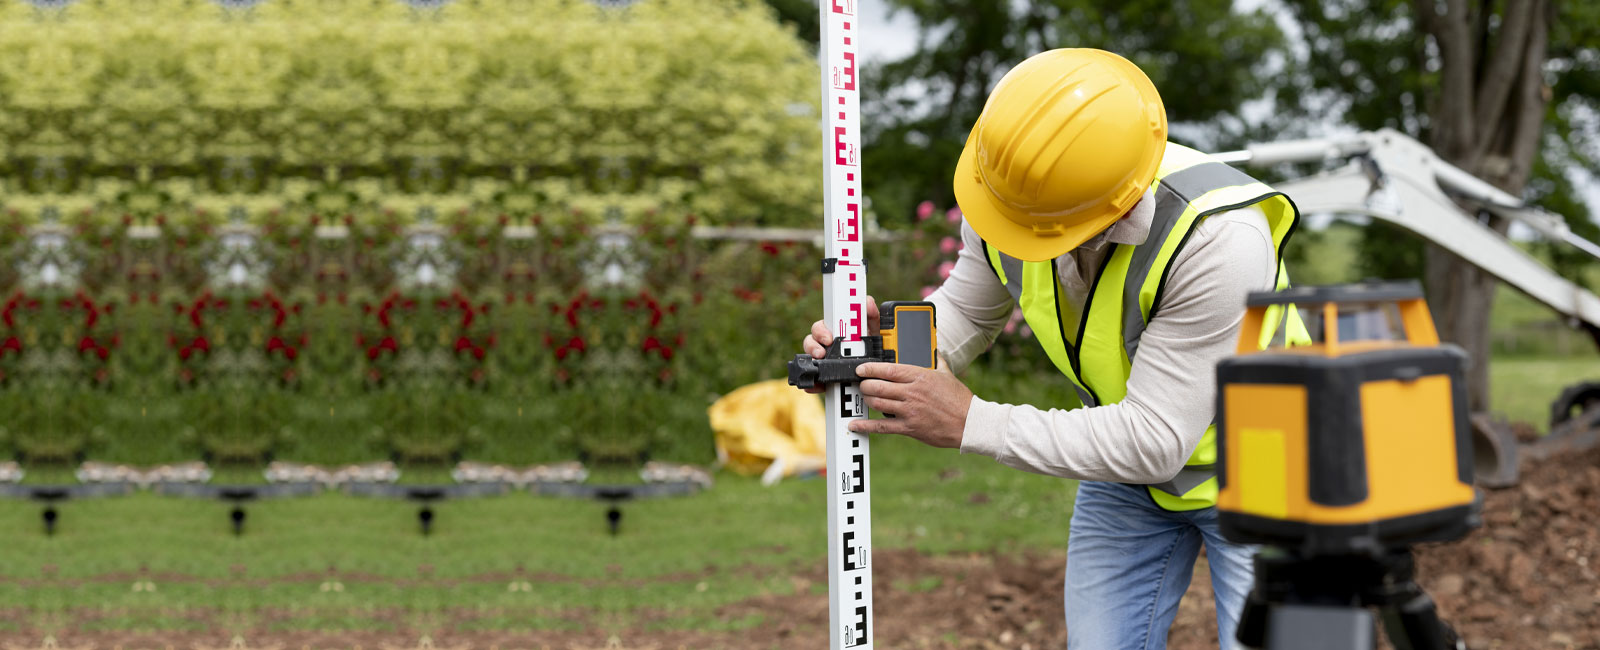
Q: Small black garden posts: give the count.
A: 4